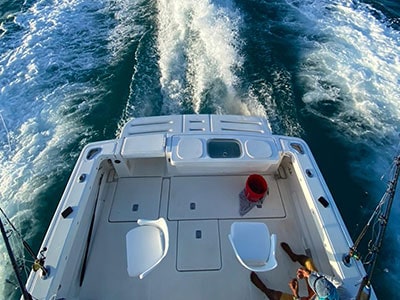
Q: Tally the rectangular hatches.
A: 3